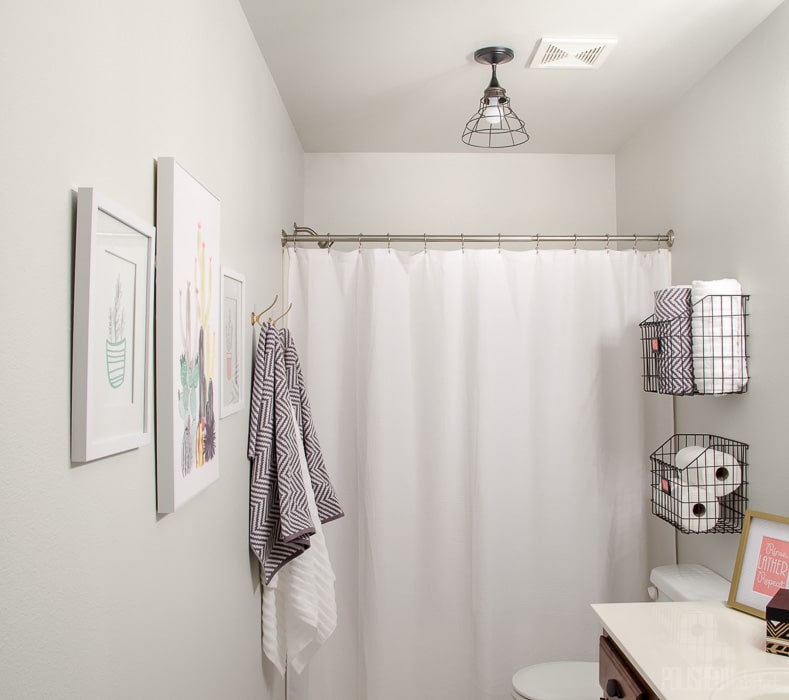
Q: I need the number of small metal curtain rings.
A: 12